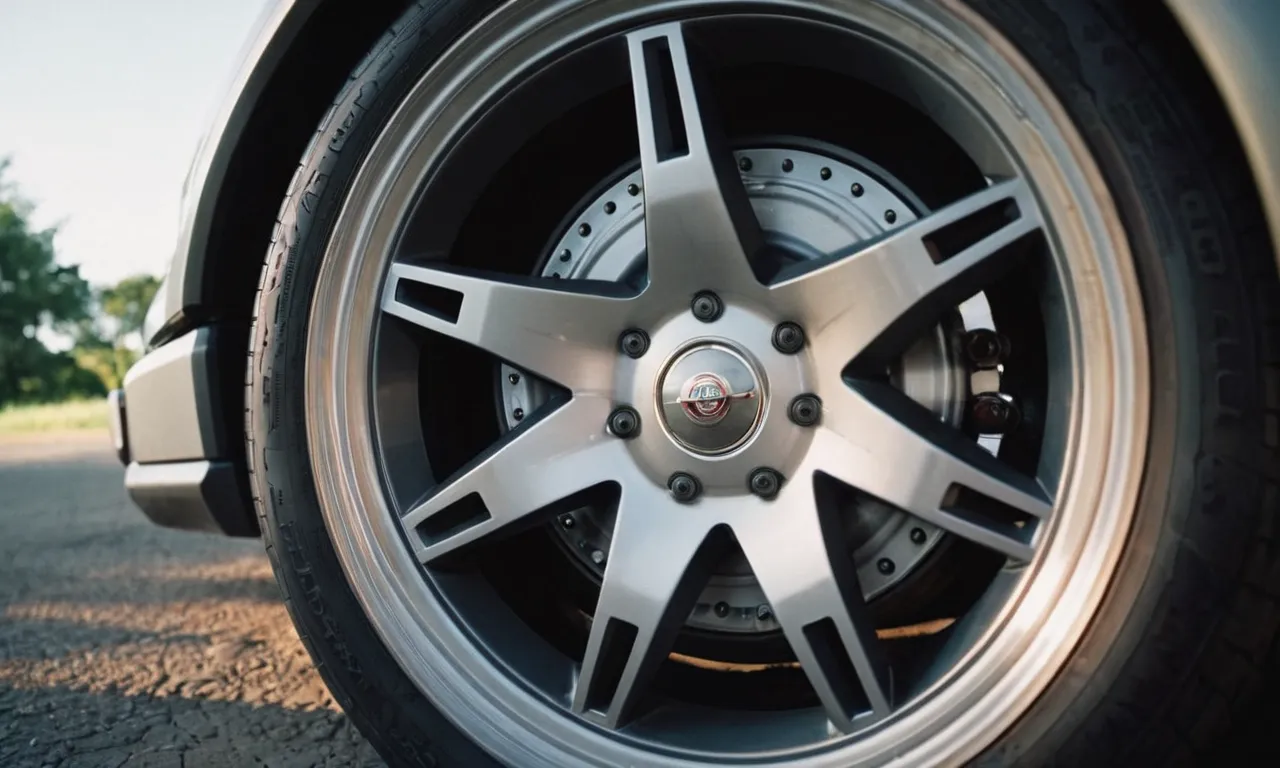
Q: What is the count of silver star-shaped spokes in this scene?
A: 7